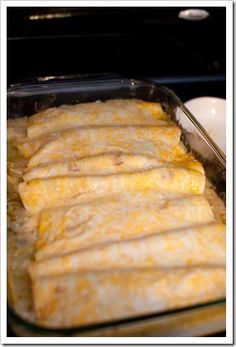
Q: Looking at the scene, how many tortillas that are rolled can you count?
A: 7